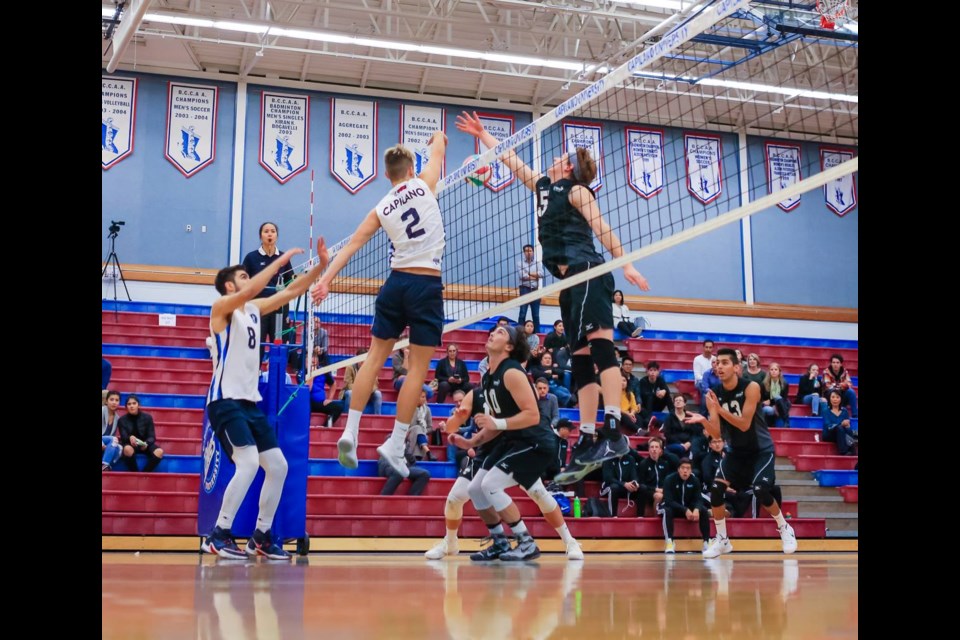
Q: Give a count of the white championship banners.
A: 11